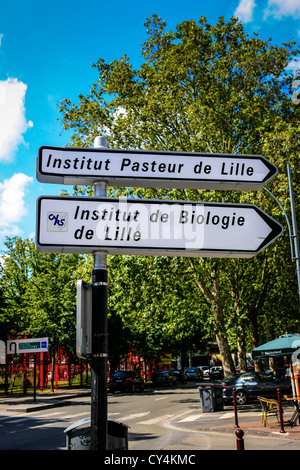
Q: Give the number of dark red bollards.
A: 3